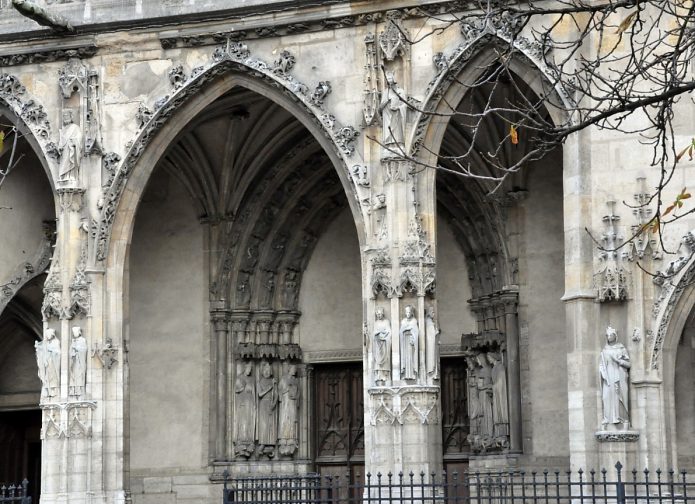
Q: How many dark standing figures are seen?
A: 6